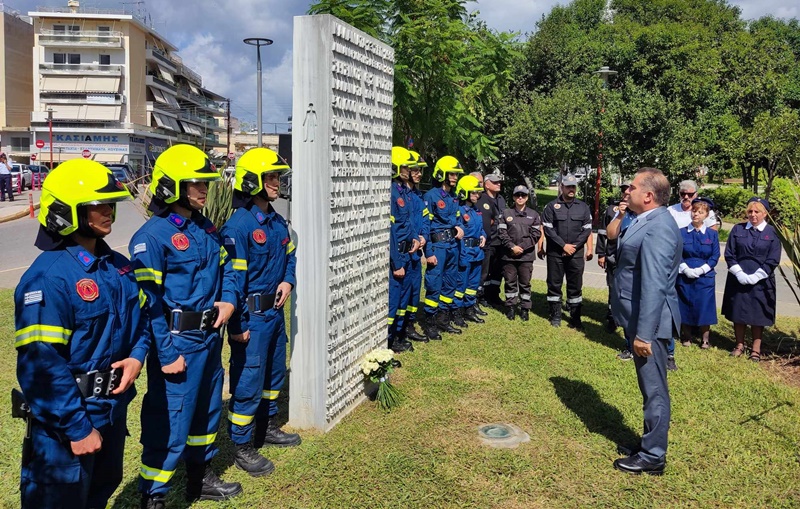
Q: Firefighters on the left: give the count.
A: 3